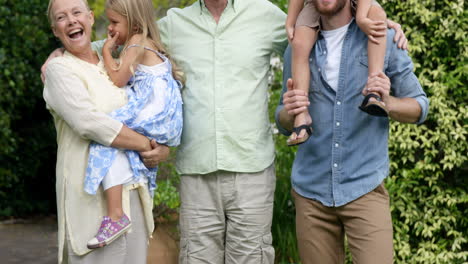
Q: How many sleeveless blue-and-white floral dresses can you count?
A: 1